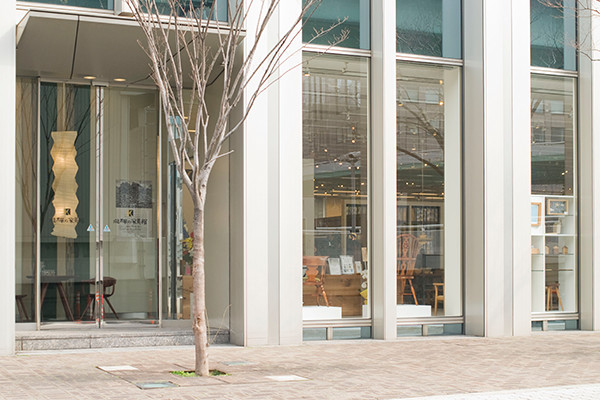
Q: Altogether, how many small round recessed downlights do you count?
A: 2